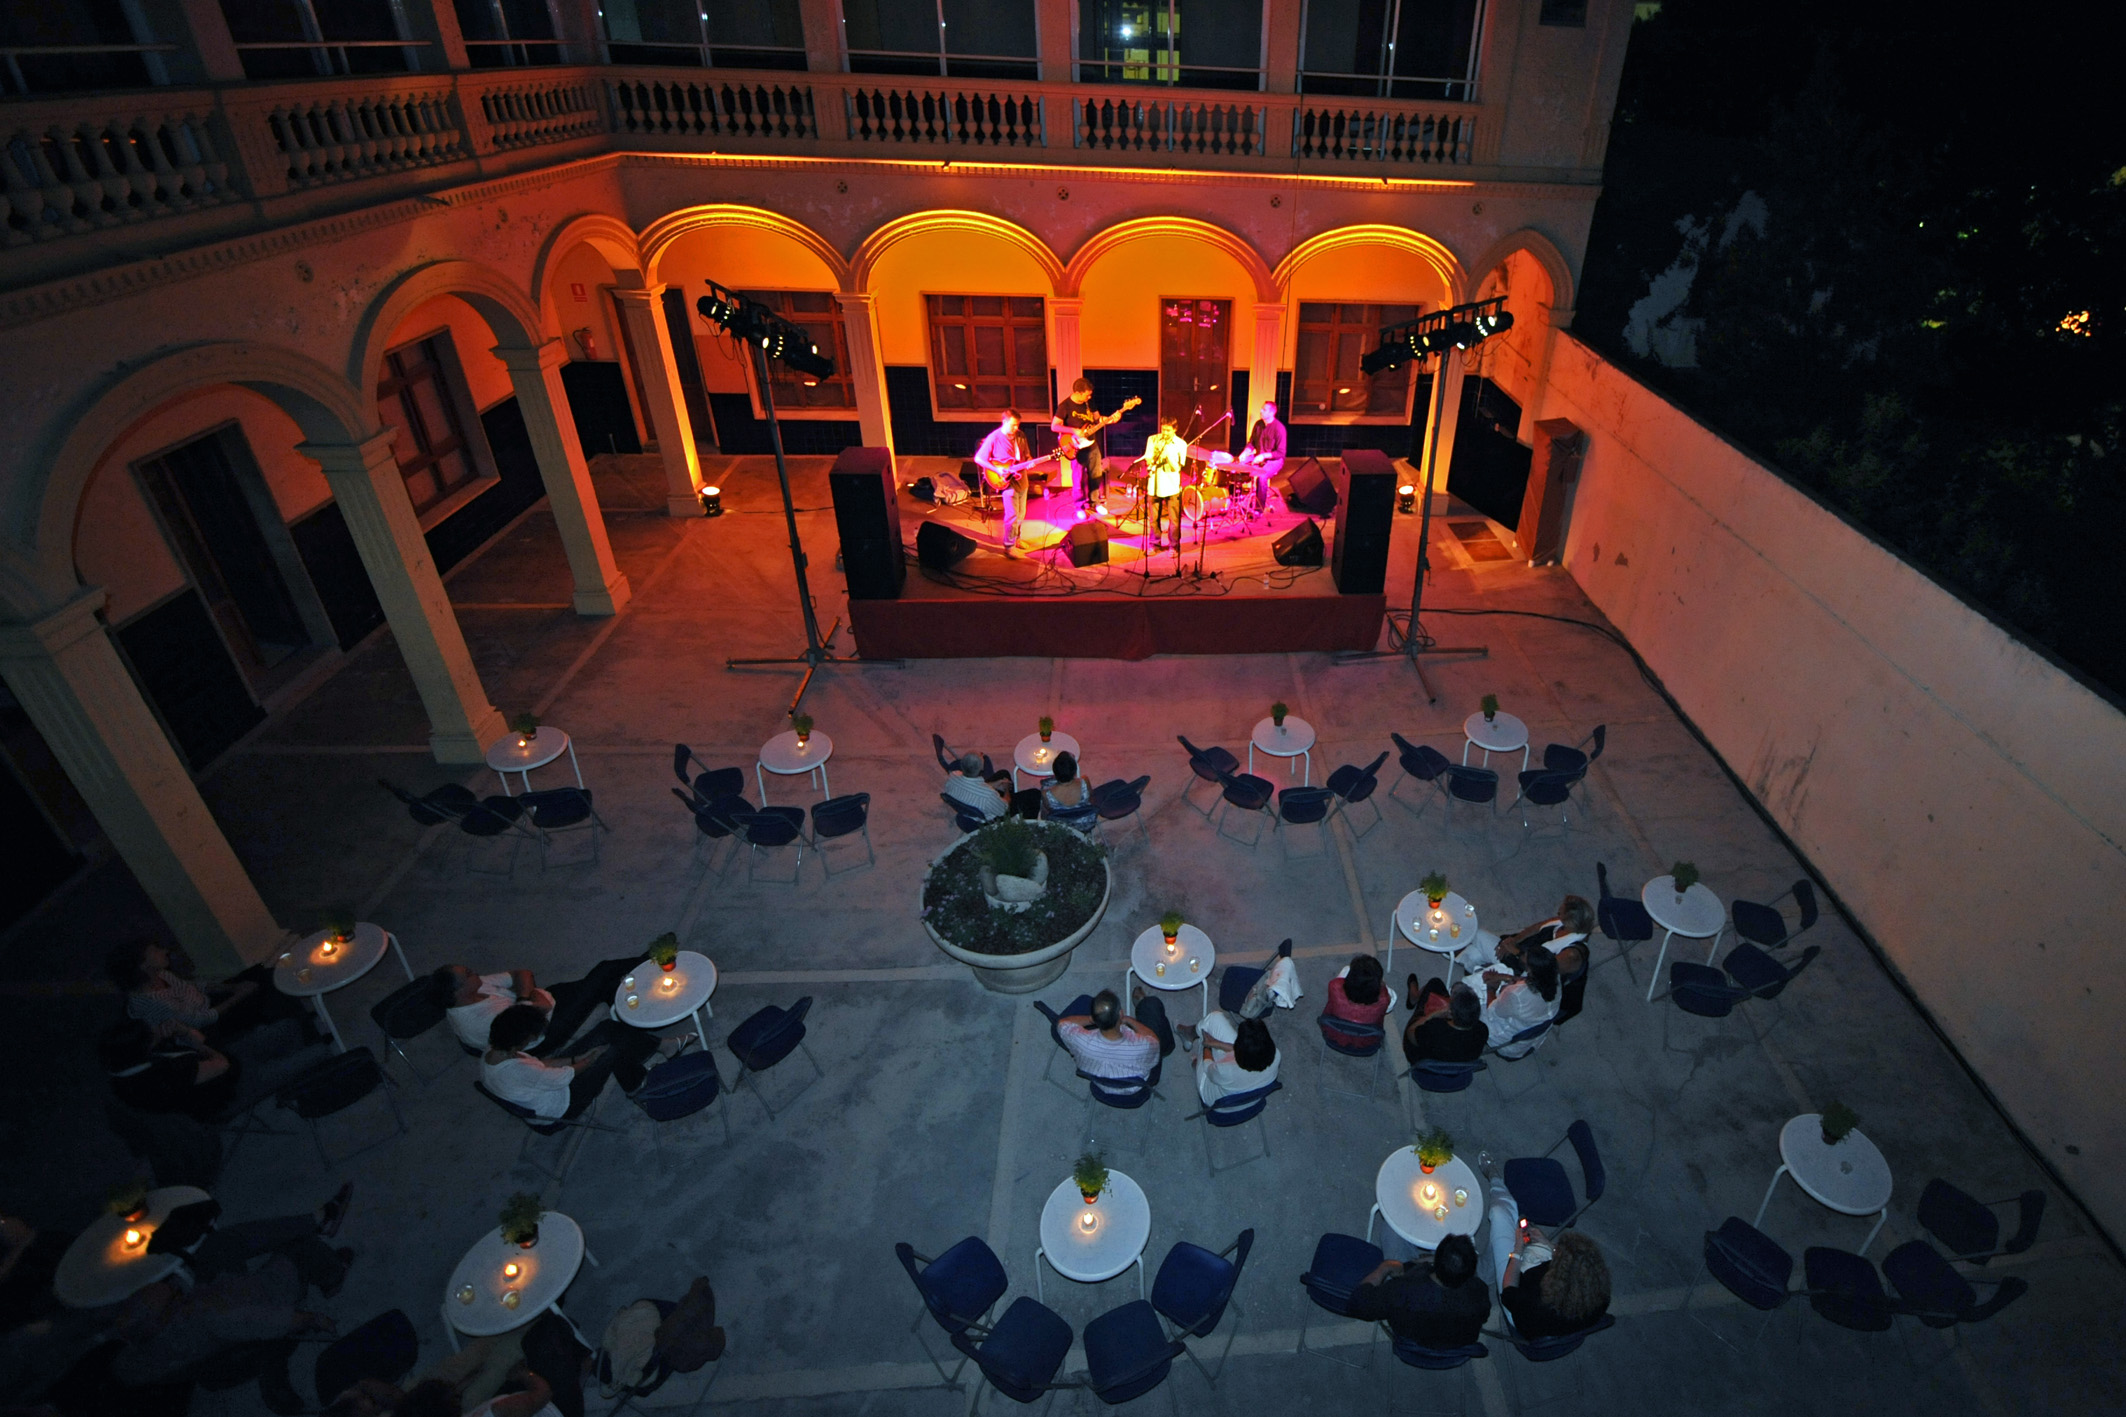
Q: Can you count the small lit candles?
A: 11